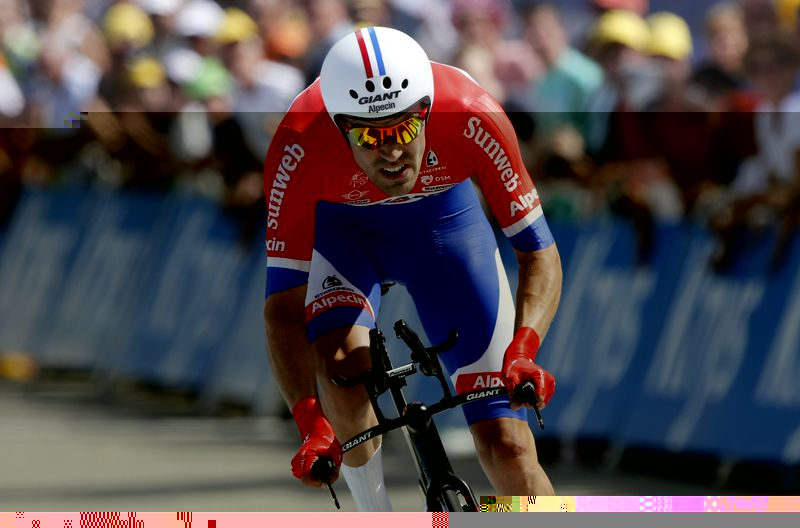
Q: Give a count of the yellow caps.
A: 5